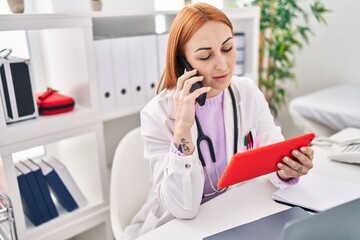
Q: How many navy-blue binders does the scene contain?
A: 4